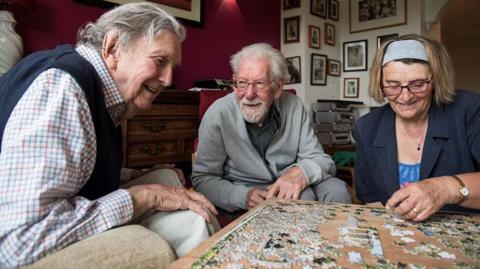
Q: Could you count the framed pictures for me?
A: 14